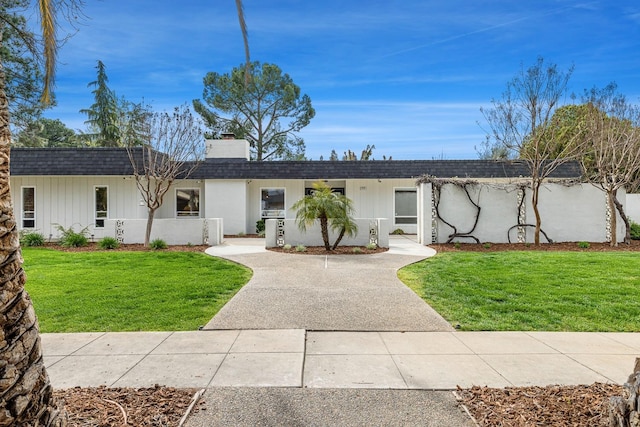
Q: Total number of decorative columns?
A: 7